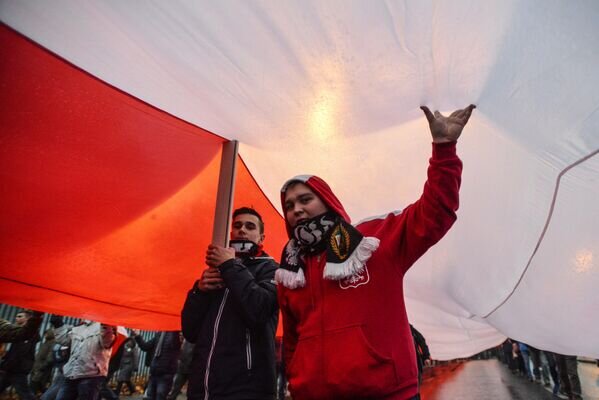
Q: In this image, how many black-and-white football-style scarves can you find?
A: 2